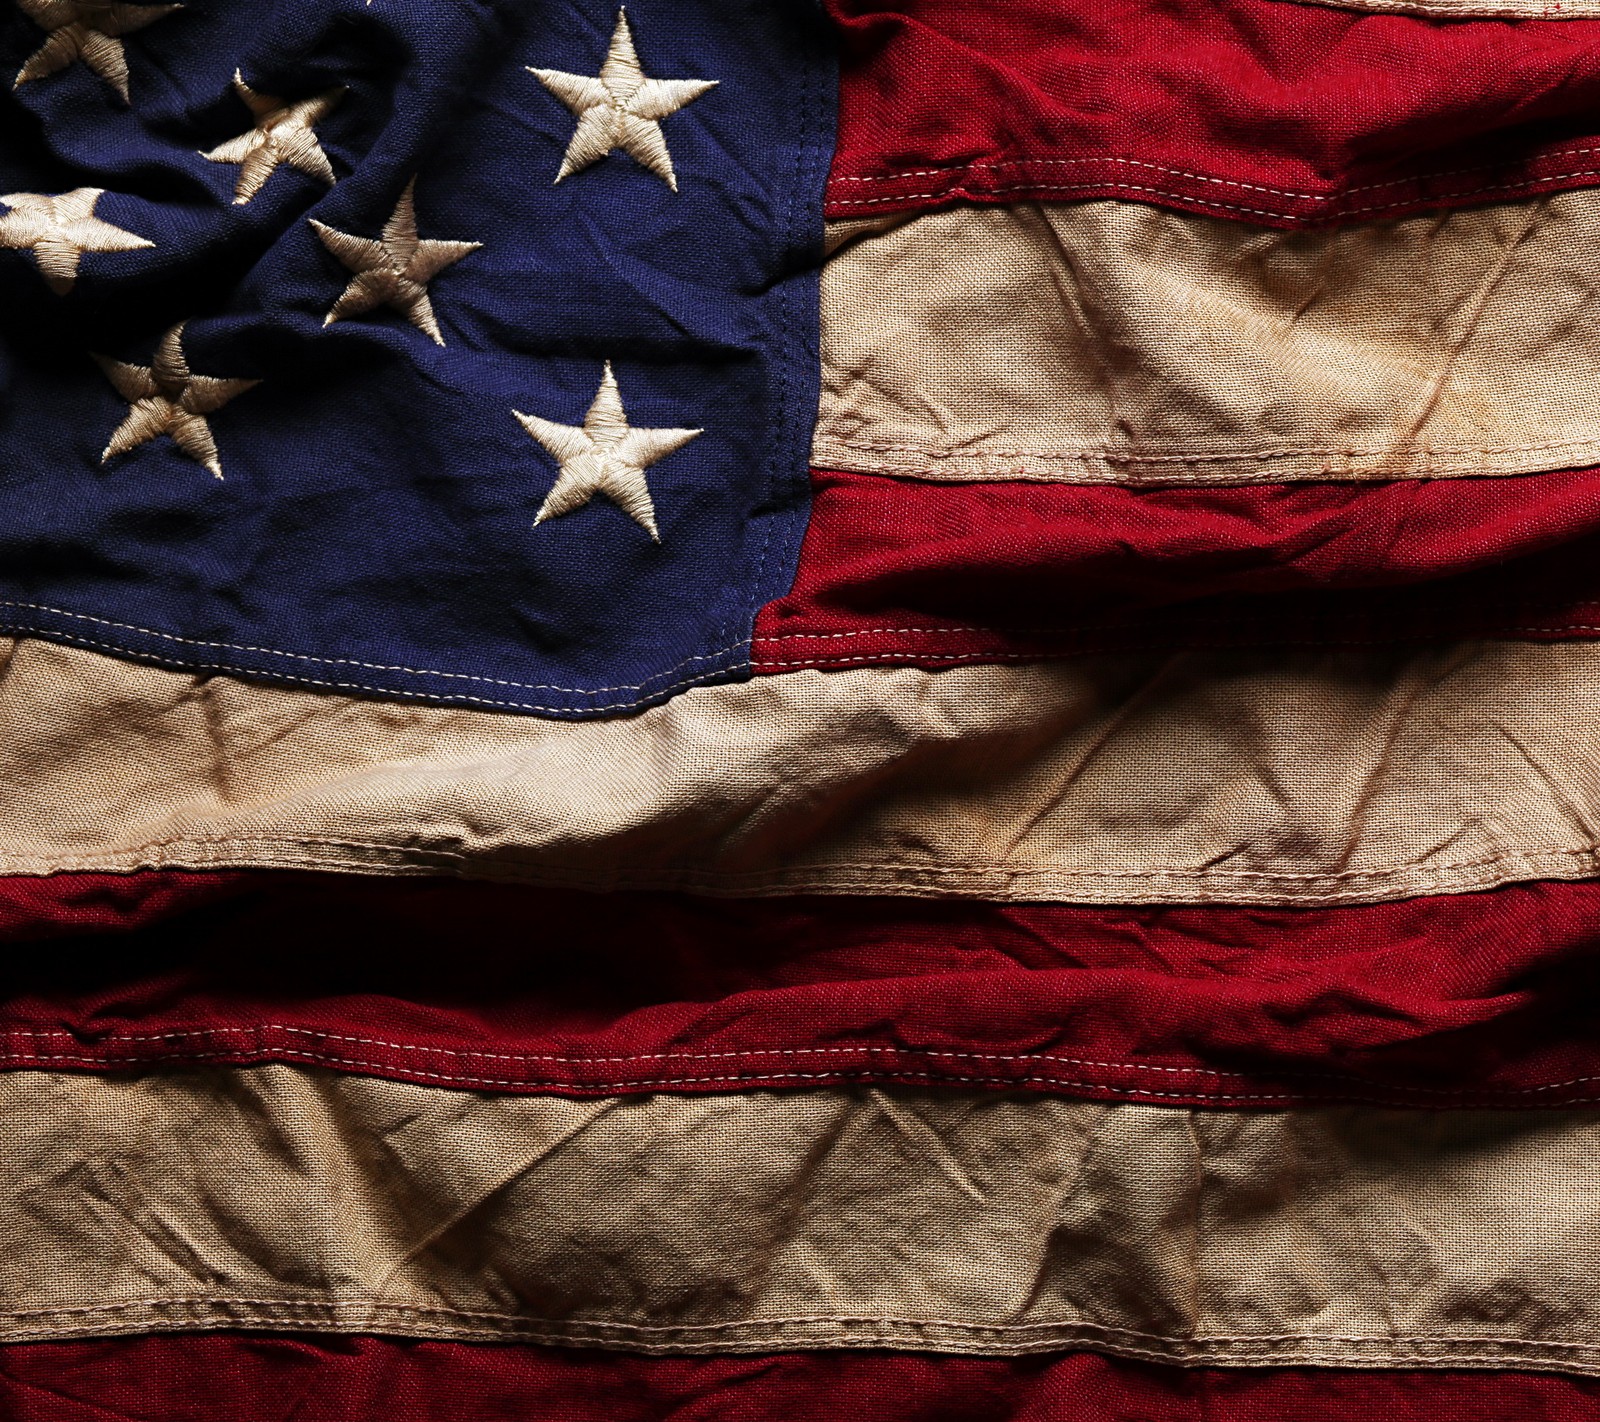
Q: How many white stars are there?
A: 7